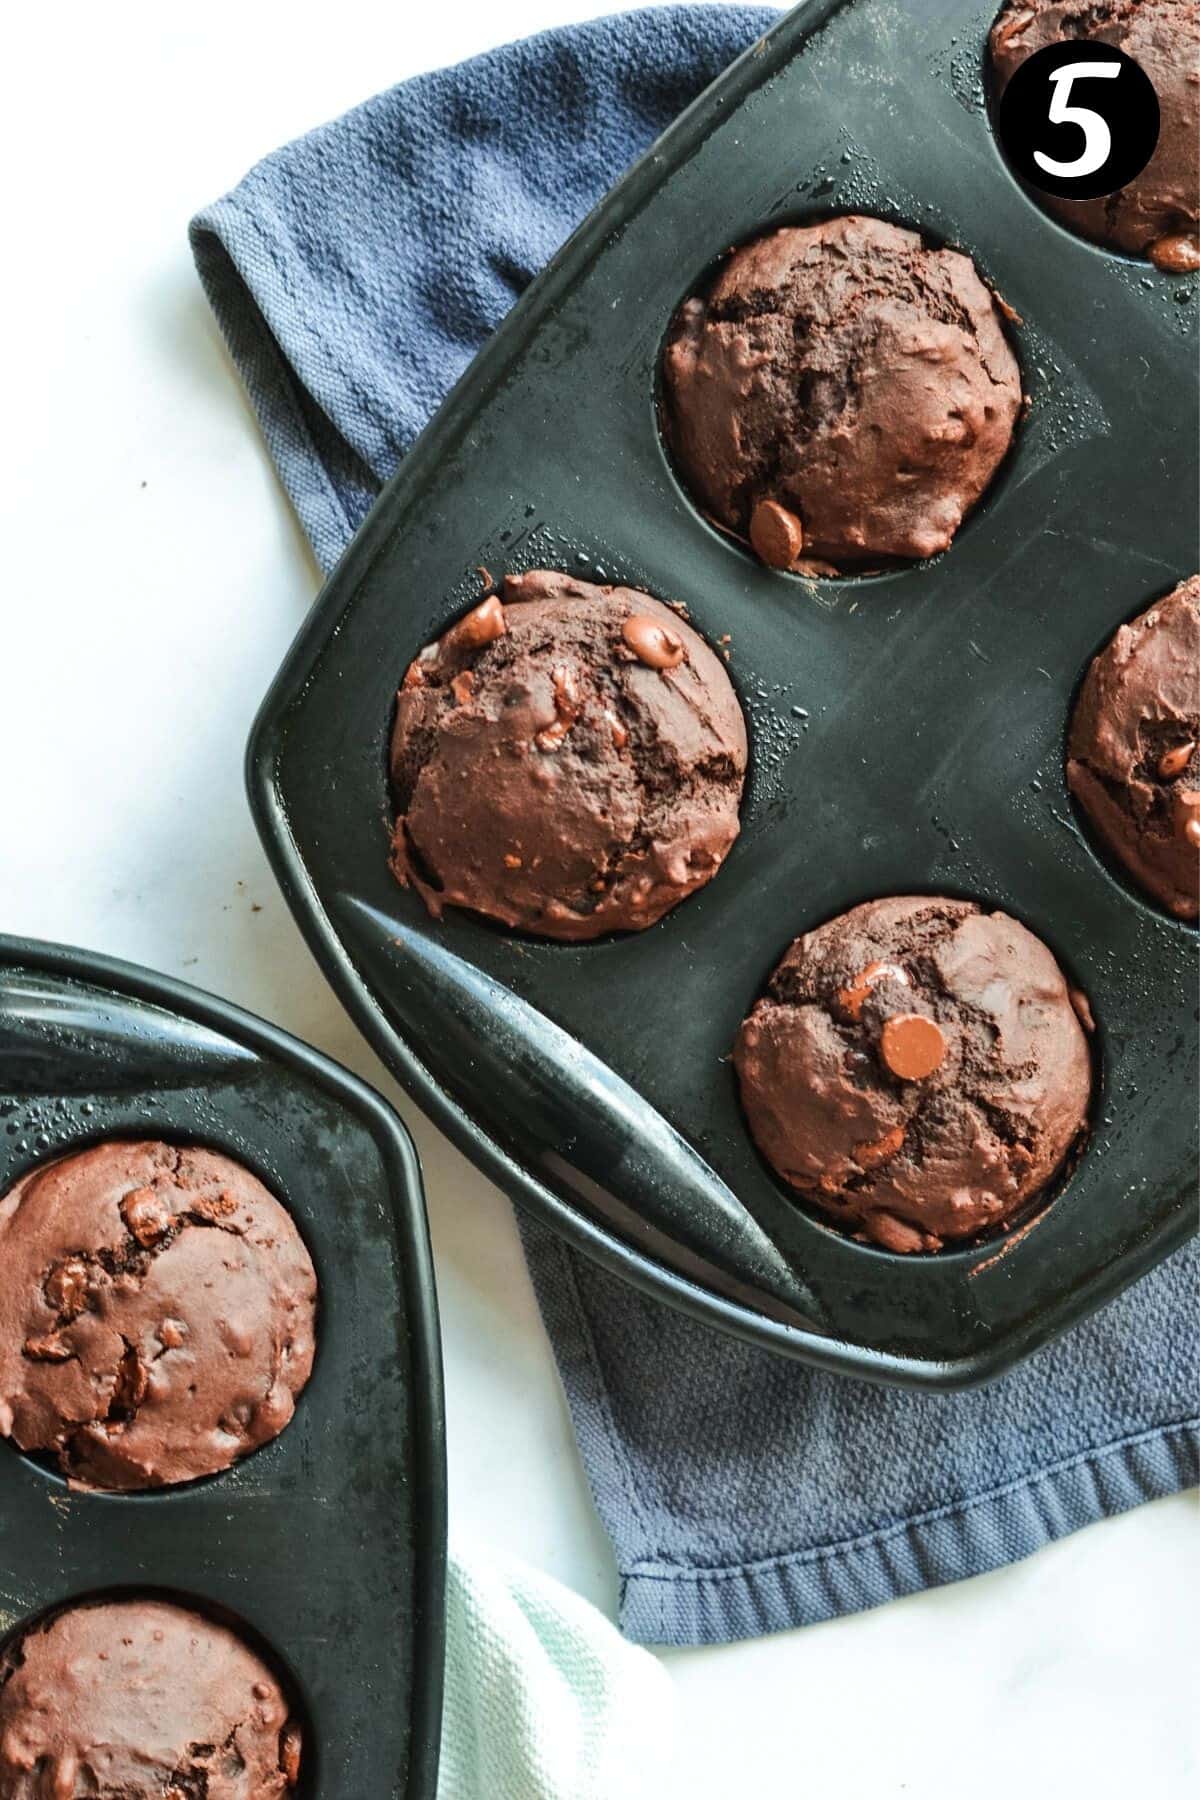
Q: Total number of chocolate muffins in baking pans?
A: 7